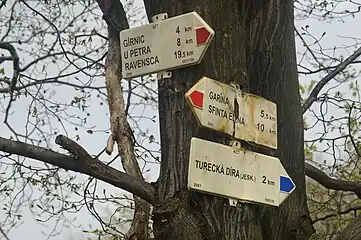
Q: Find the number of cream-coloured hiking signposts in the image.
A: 3